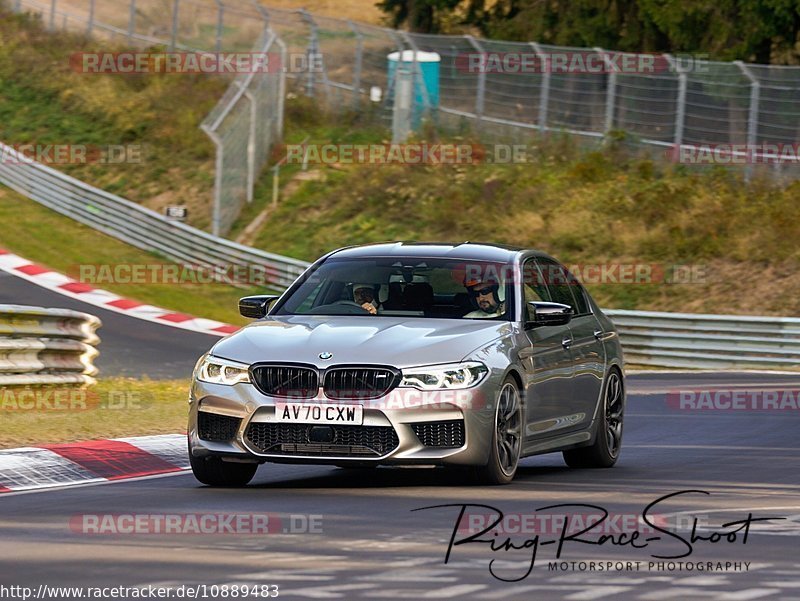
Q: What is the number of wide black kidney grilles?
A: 2